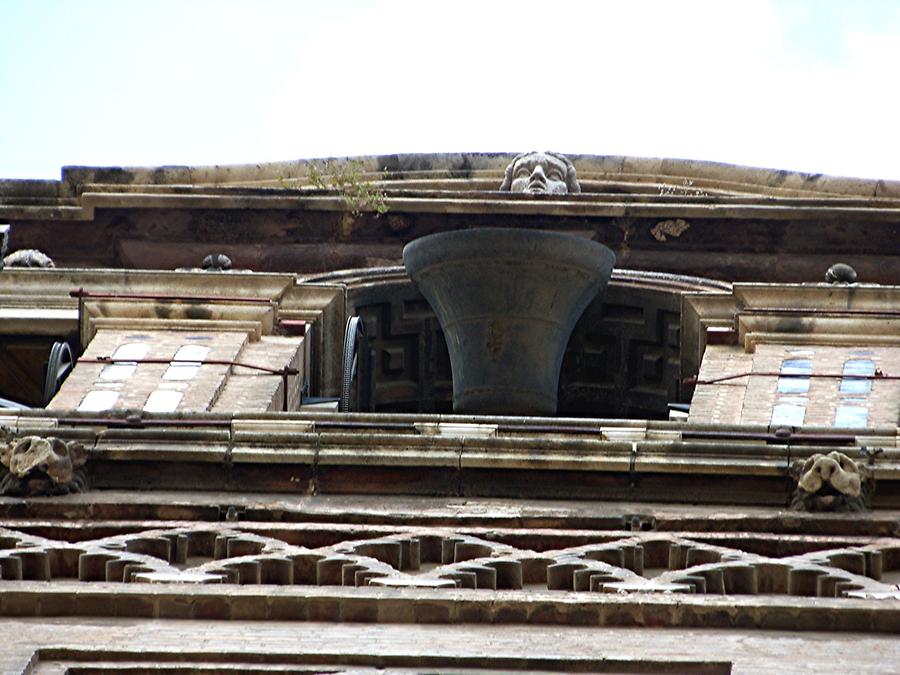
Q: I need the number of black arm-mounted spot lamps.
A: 0